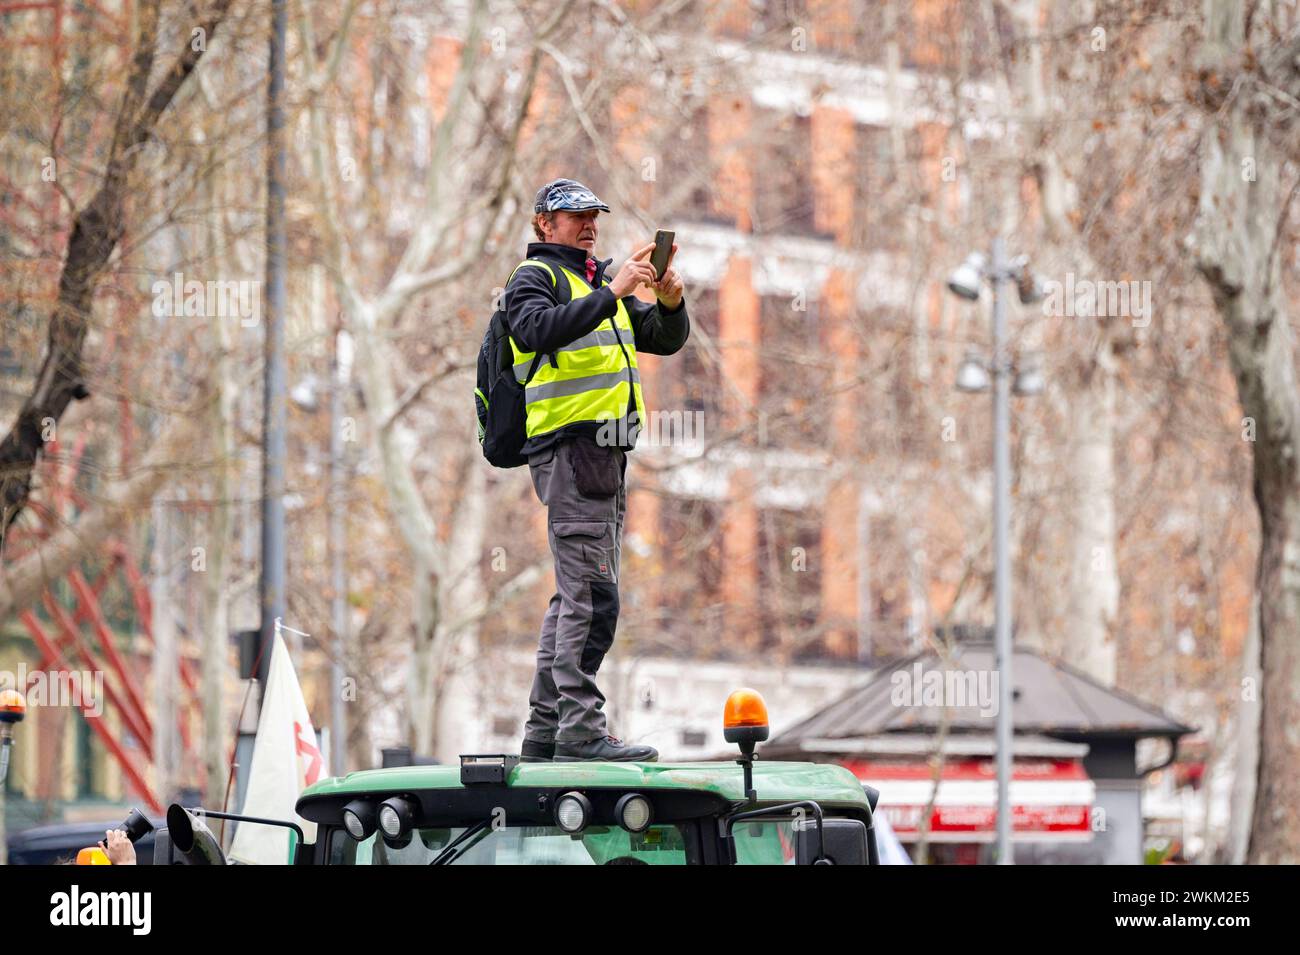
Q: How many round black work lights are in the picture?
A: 4